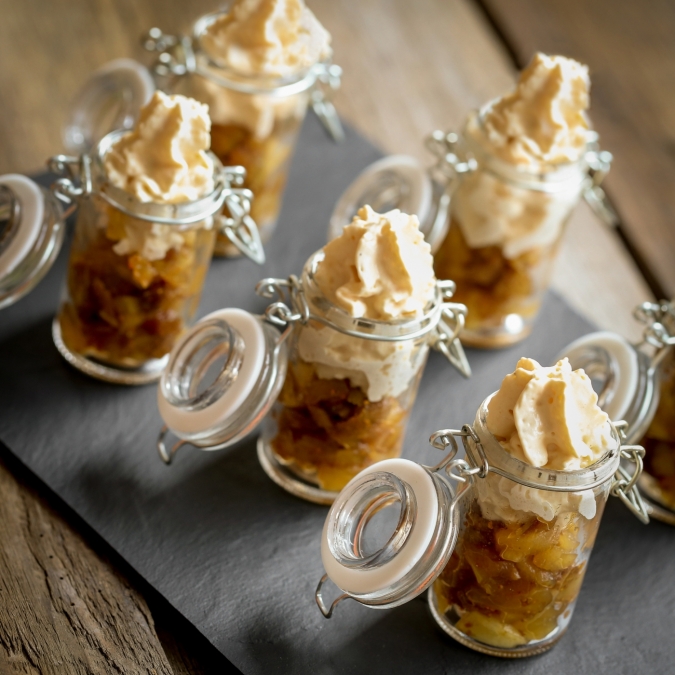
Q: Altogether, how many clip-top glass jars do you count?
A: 6